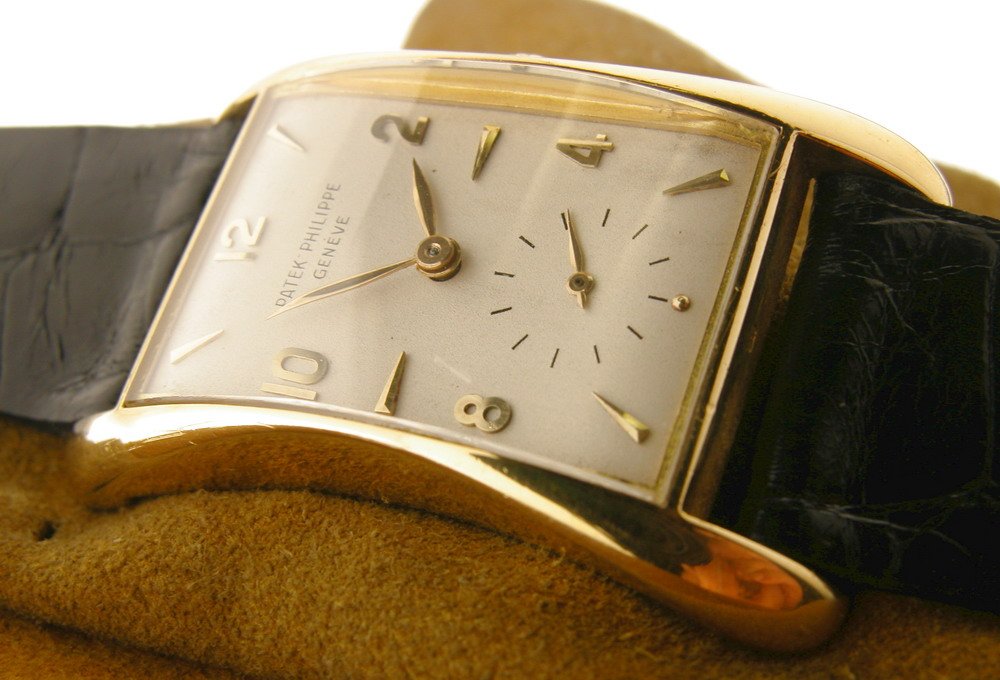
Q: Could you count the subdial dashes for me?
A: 12